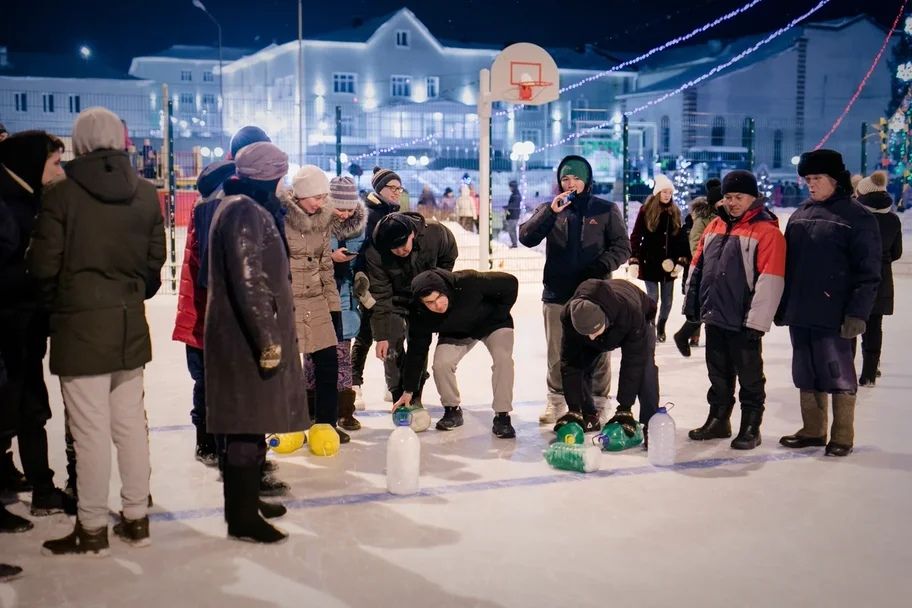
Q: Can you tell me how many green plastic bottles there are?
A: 4